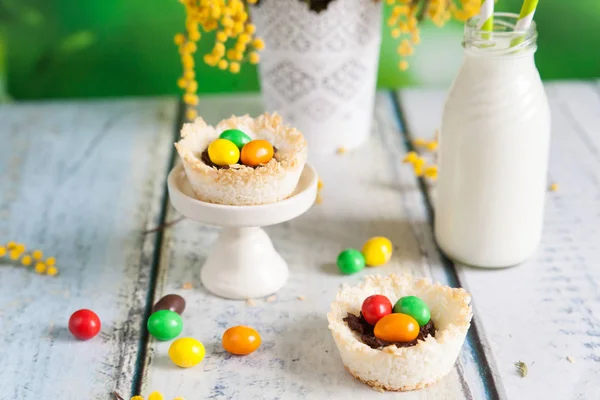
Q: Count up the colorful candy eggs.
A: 13